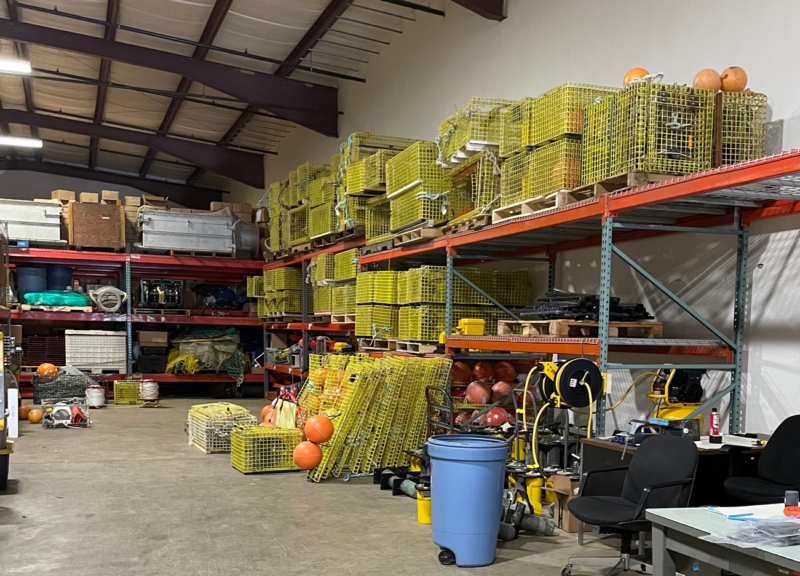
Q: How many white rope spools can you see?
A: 2